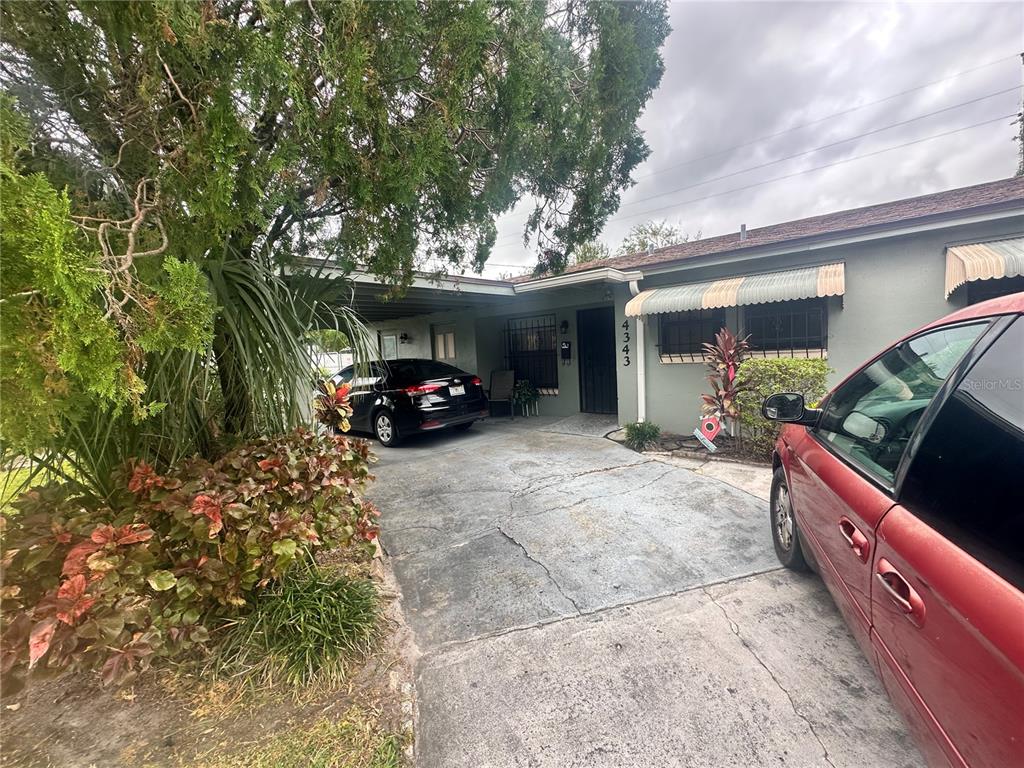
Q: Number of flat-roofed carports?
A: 1